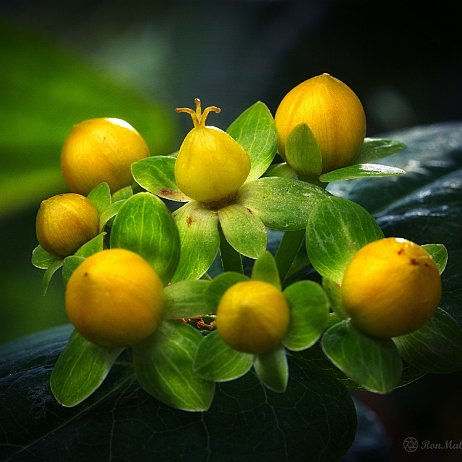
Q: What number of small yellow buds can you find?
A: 7